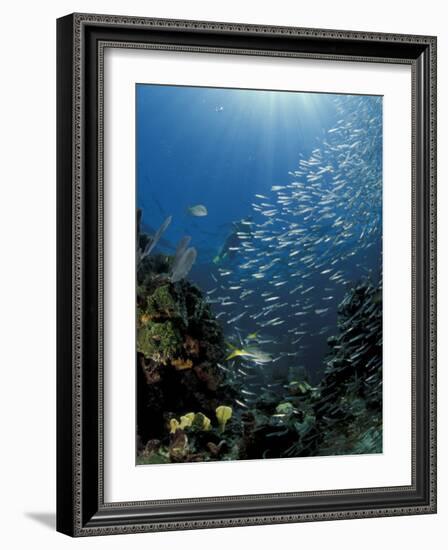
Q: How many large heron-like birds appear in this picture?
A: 0